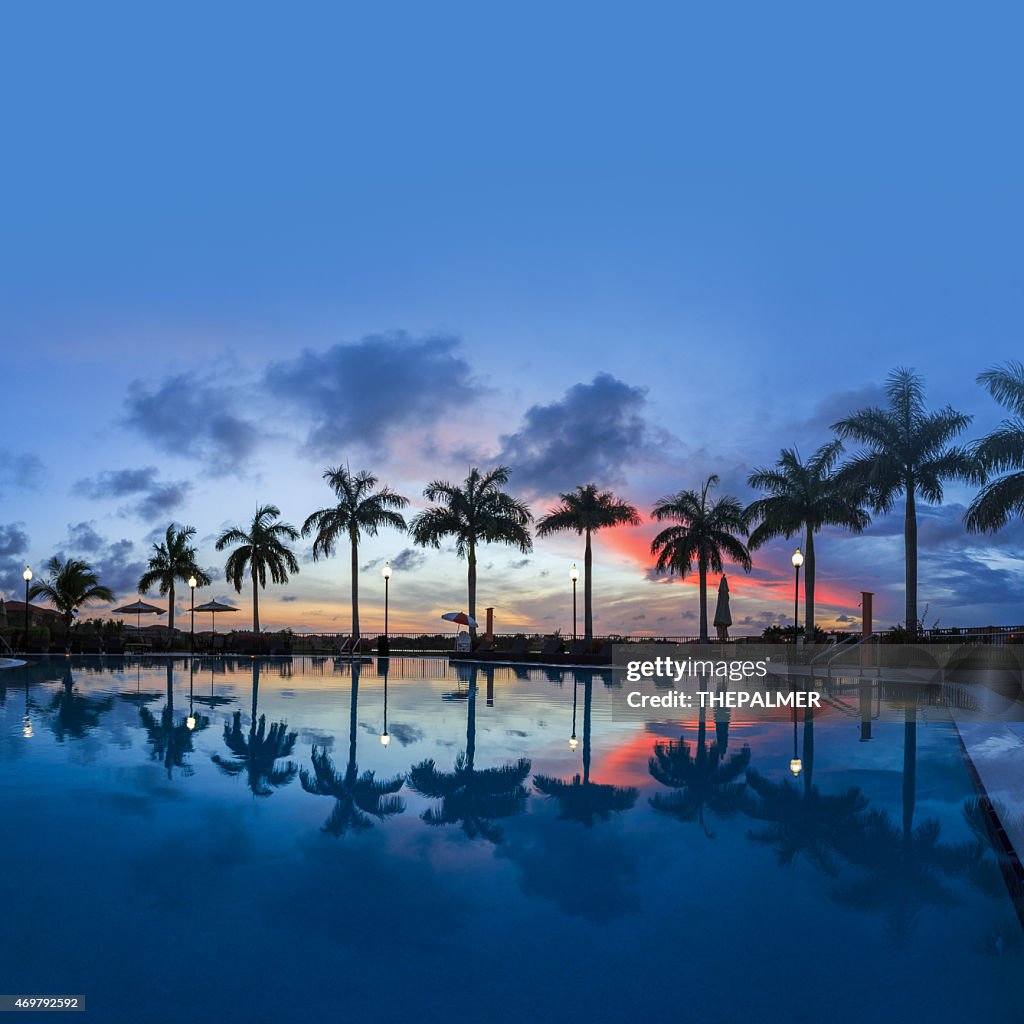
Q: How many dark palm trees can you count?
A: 10